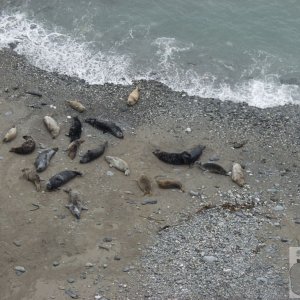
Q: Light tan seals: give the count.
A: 6